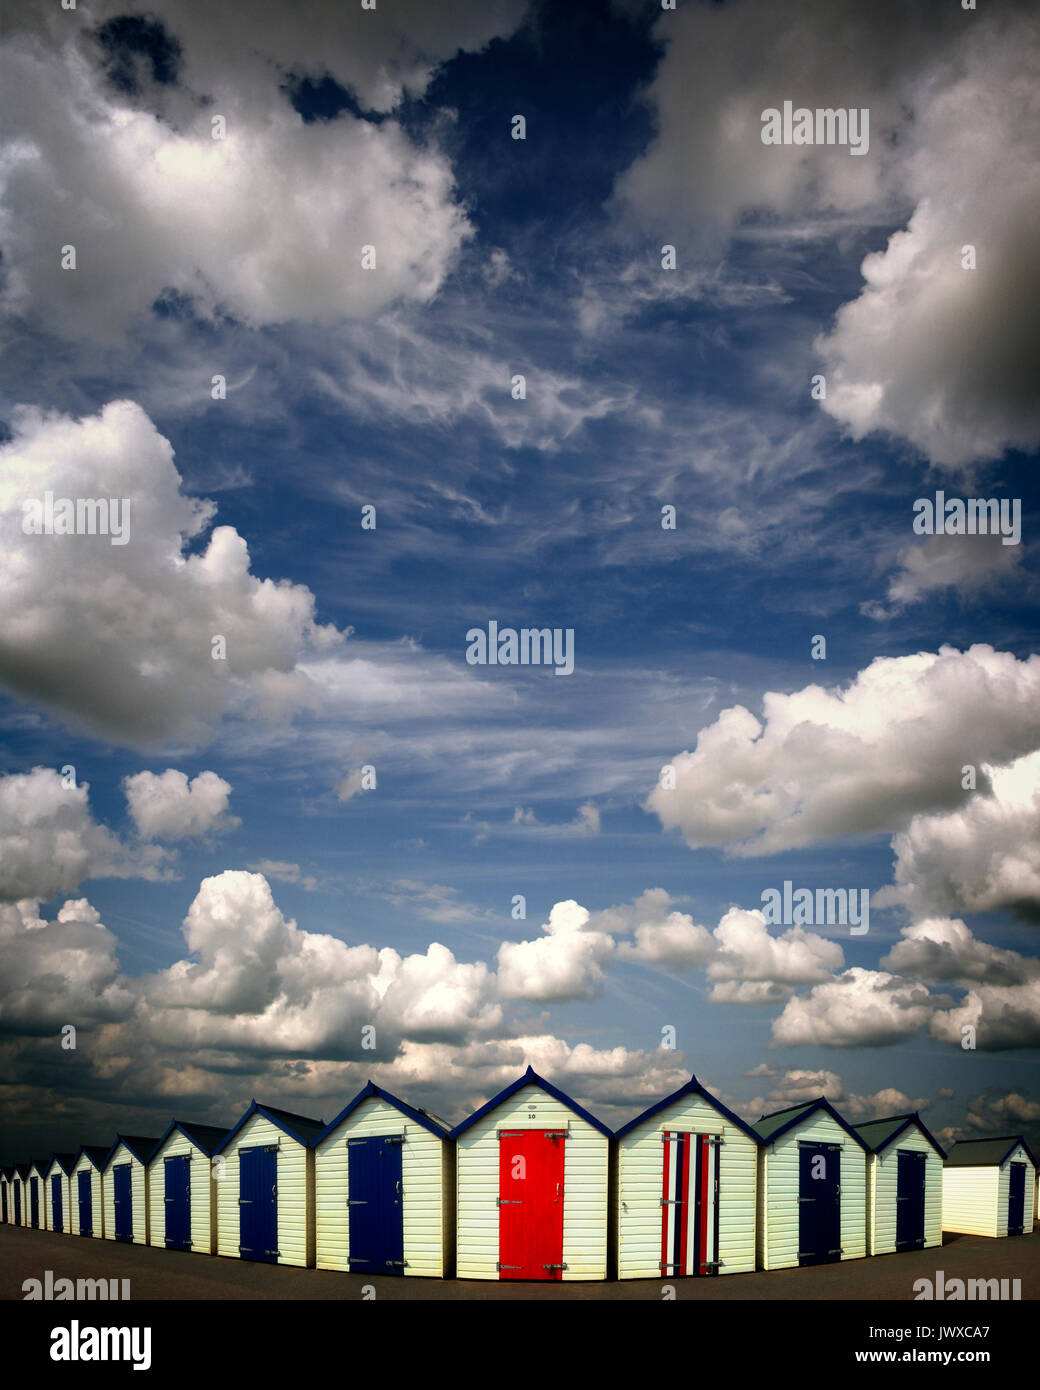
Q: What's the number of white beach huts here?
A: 14